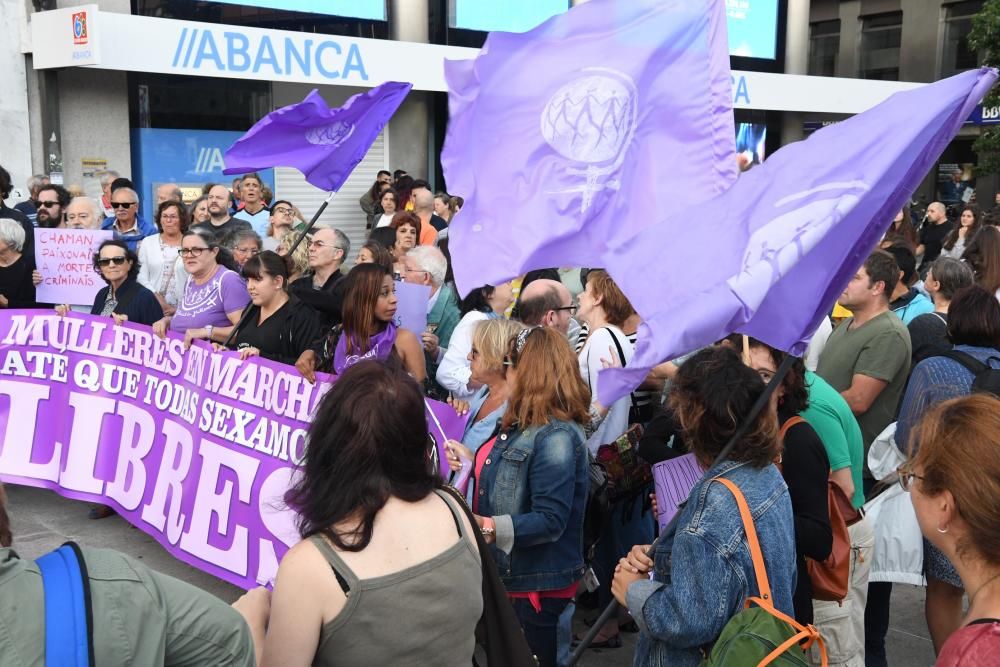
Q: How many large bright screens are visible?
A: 3